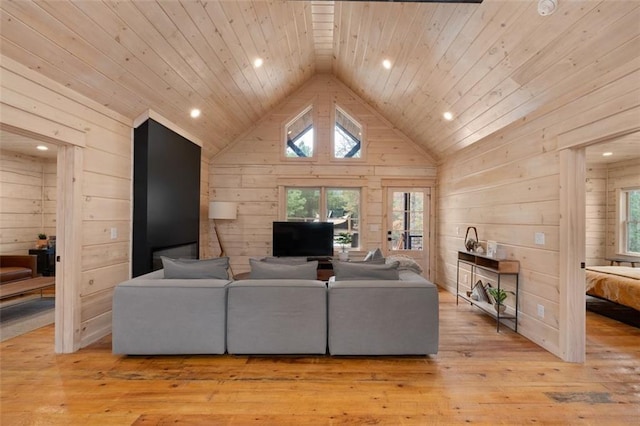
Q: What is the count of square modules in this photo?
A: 3